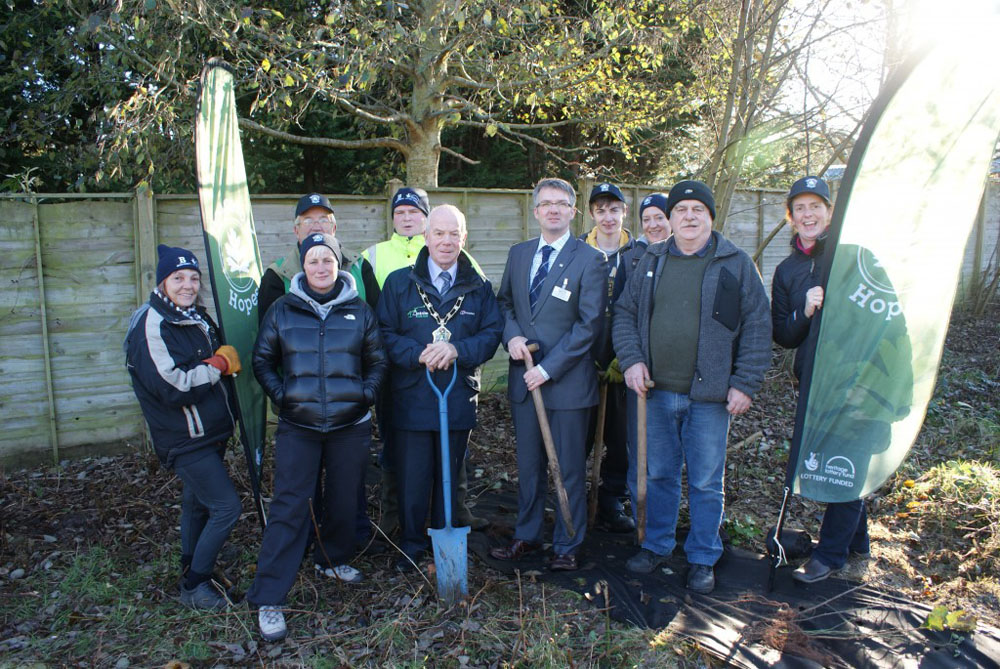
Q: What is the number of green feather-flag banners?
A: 2